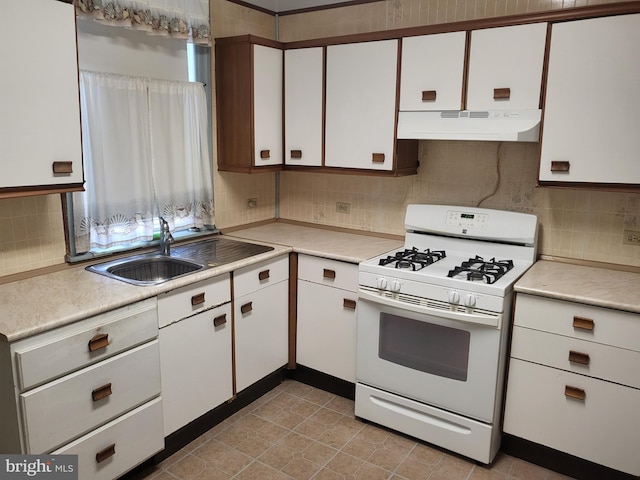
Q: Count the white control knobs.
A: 4